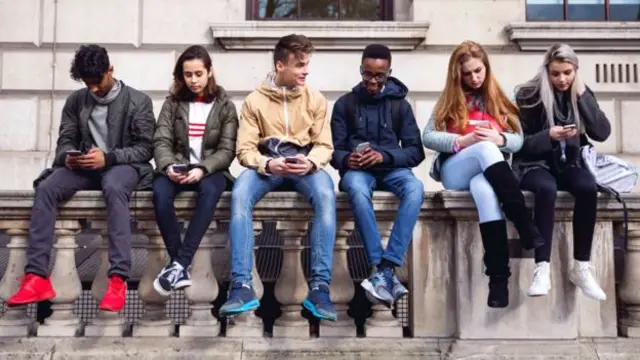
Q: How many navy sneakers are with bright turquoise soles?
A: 2